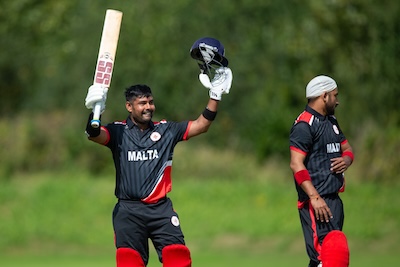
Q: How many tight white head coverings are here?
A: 1